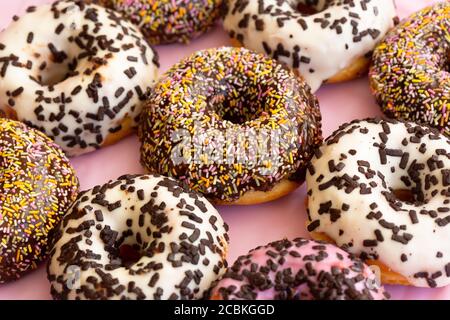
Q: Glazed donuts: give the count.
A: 9